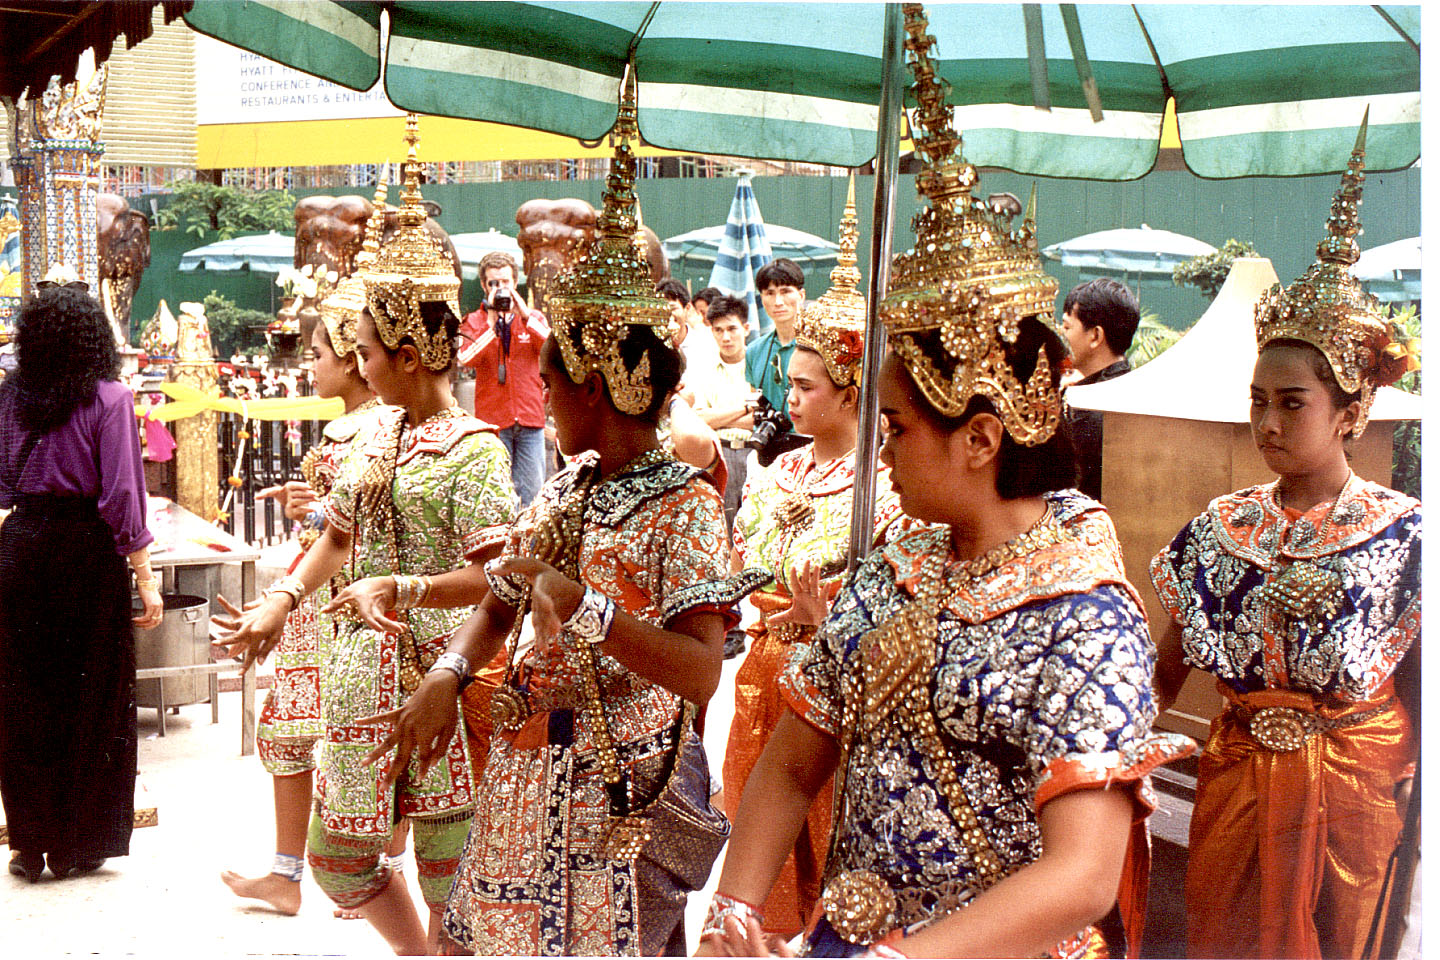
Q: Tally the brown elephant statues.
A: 3